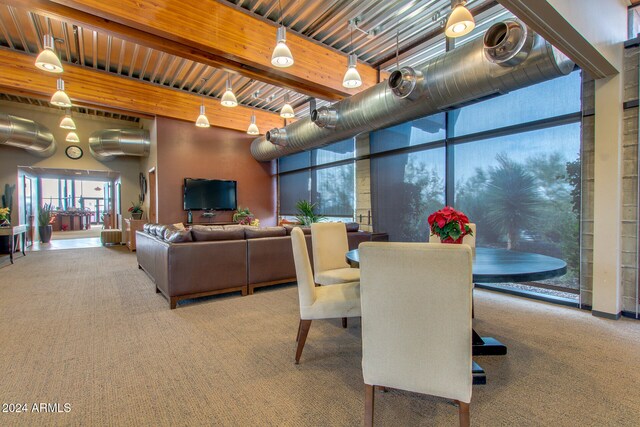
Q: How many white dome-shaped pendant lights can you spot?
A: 11